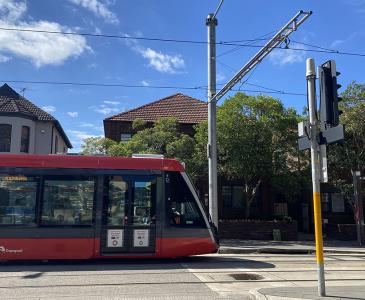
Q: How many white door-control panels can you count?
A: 2